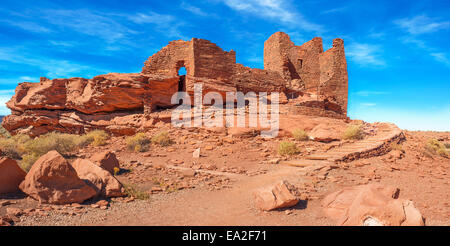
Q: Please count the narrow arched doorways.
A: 1